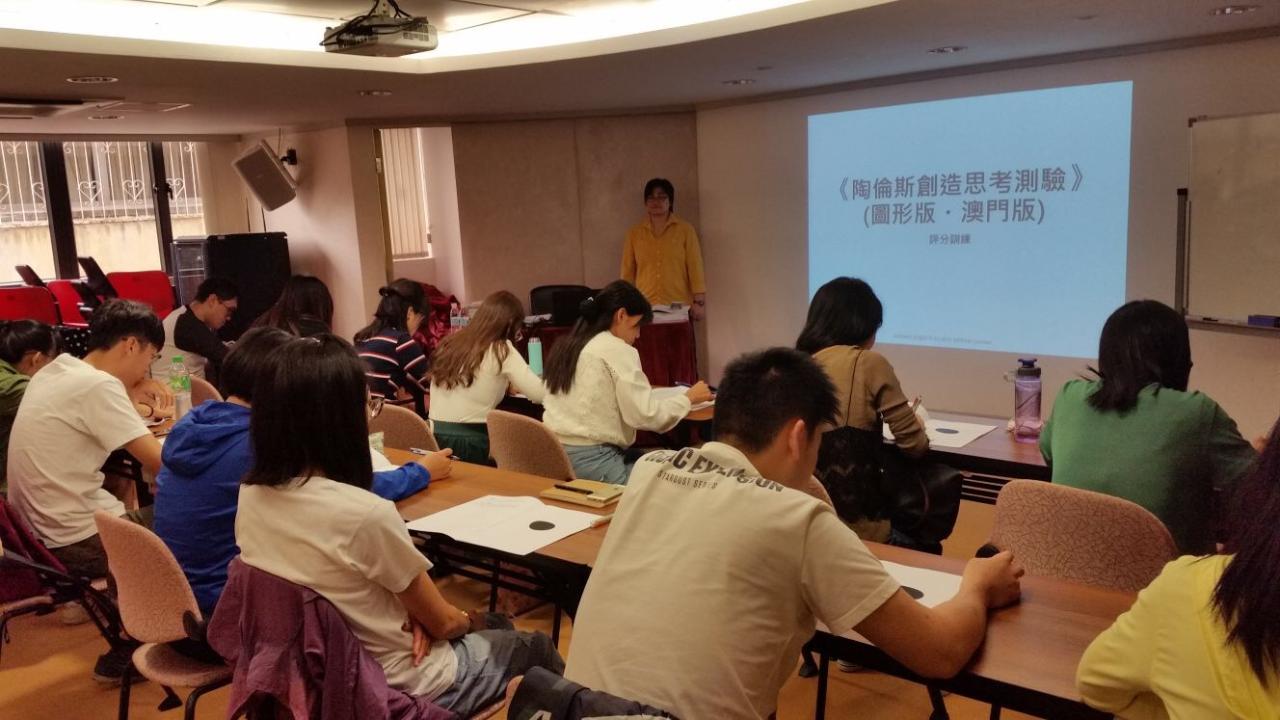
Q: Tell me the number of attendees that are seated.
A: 13